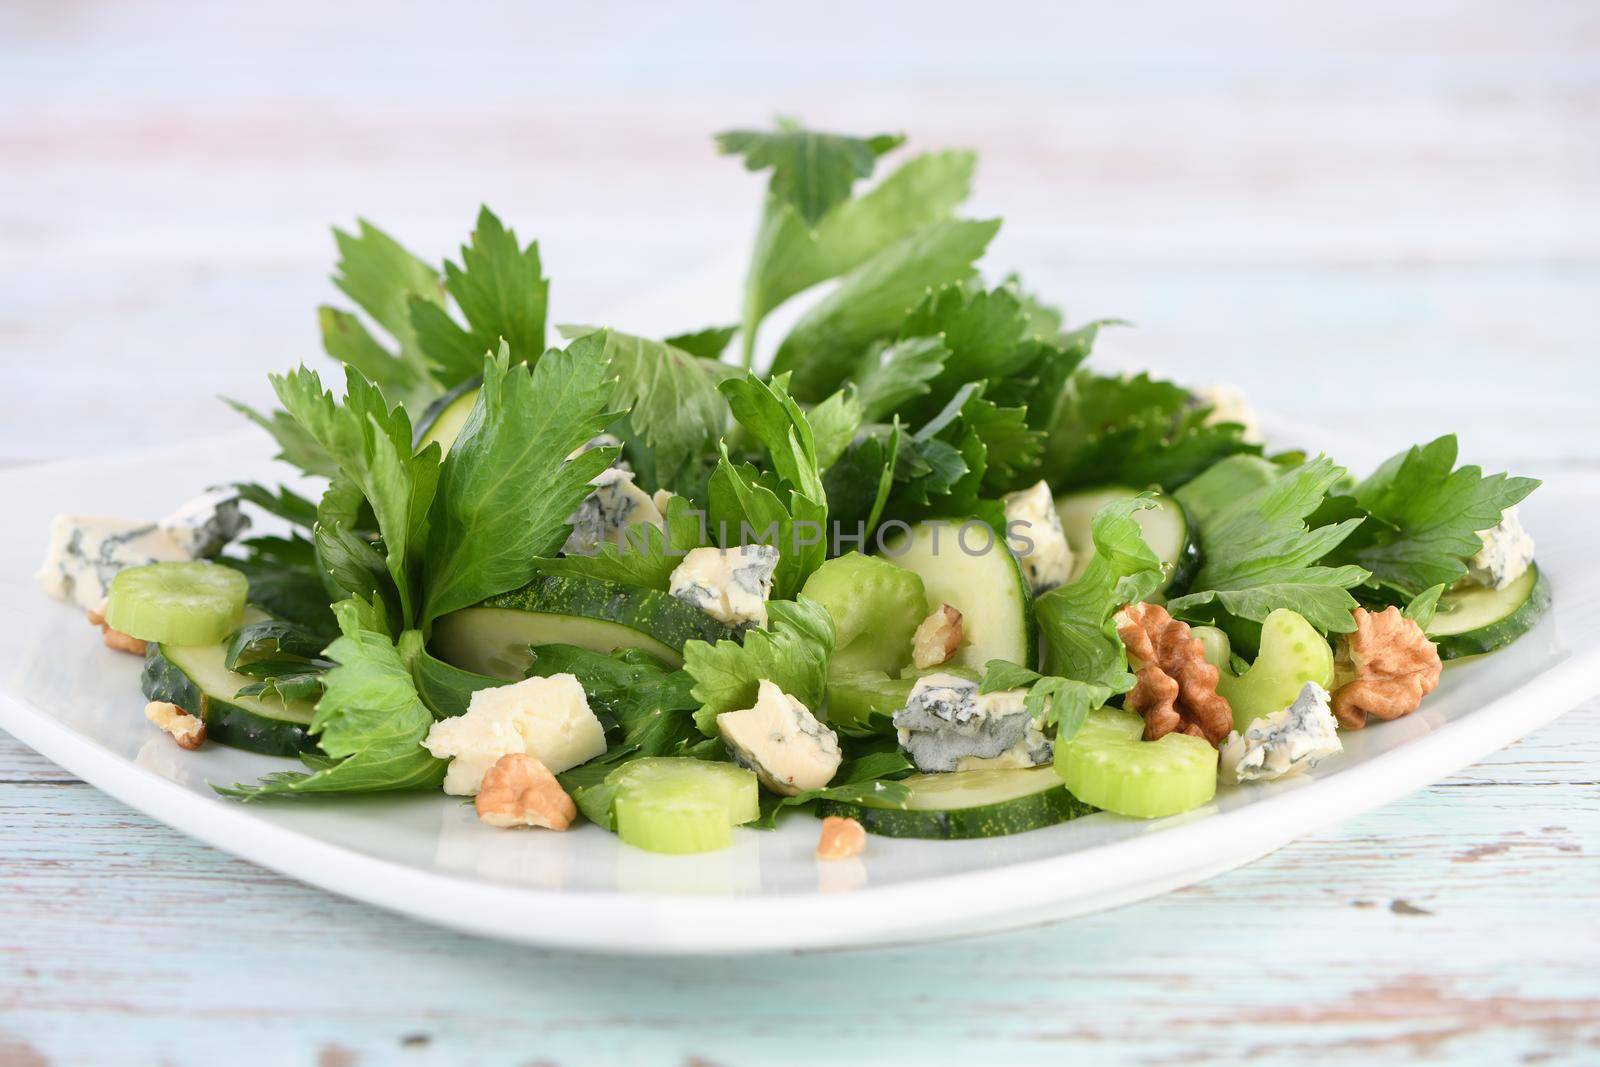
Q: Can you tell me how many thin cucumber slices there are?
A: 7